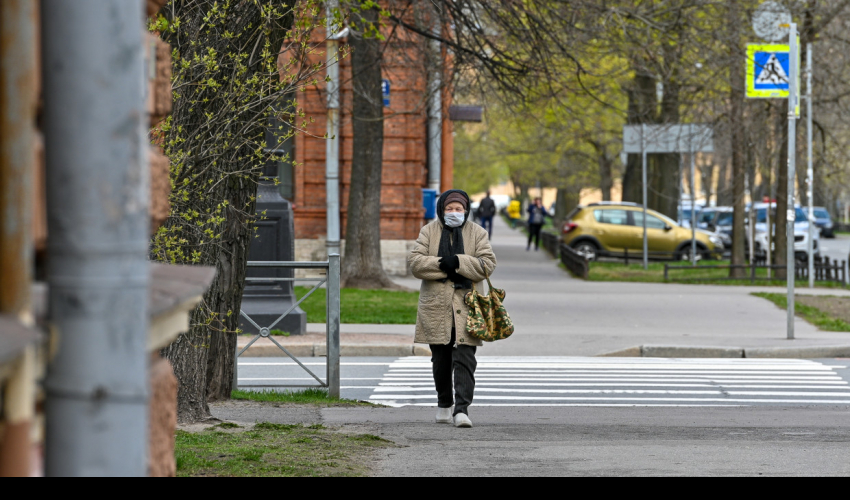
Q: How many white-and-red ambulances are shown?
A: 0